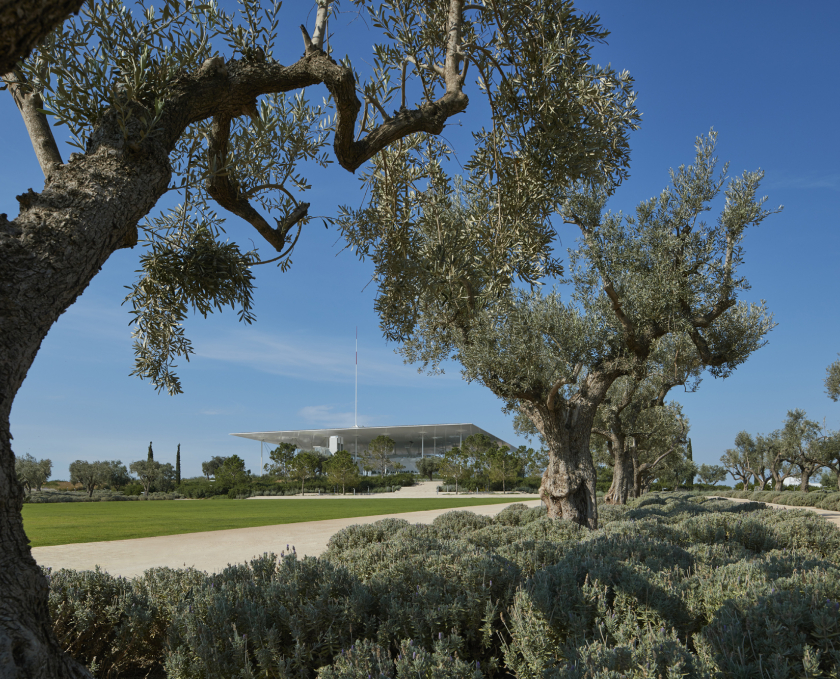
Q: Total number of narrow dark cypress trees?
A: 3